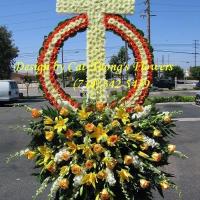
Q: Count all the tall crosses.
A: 1